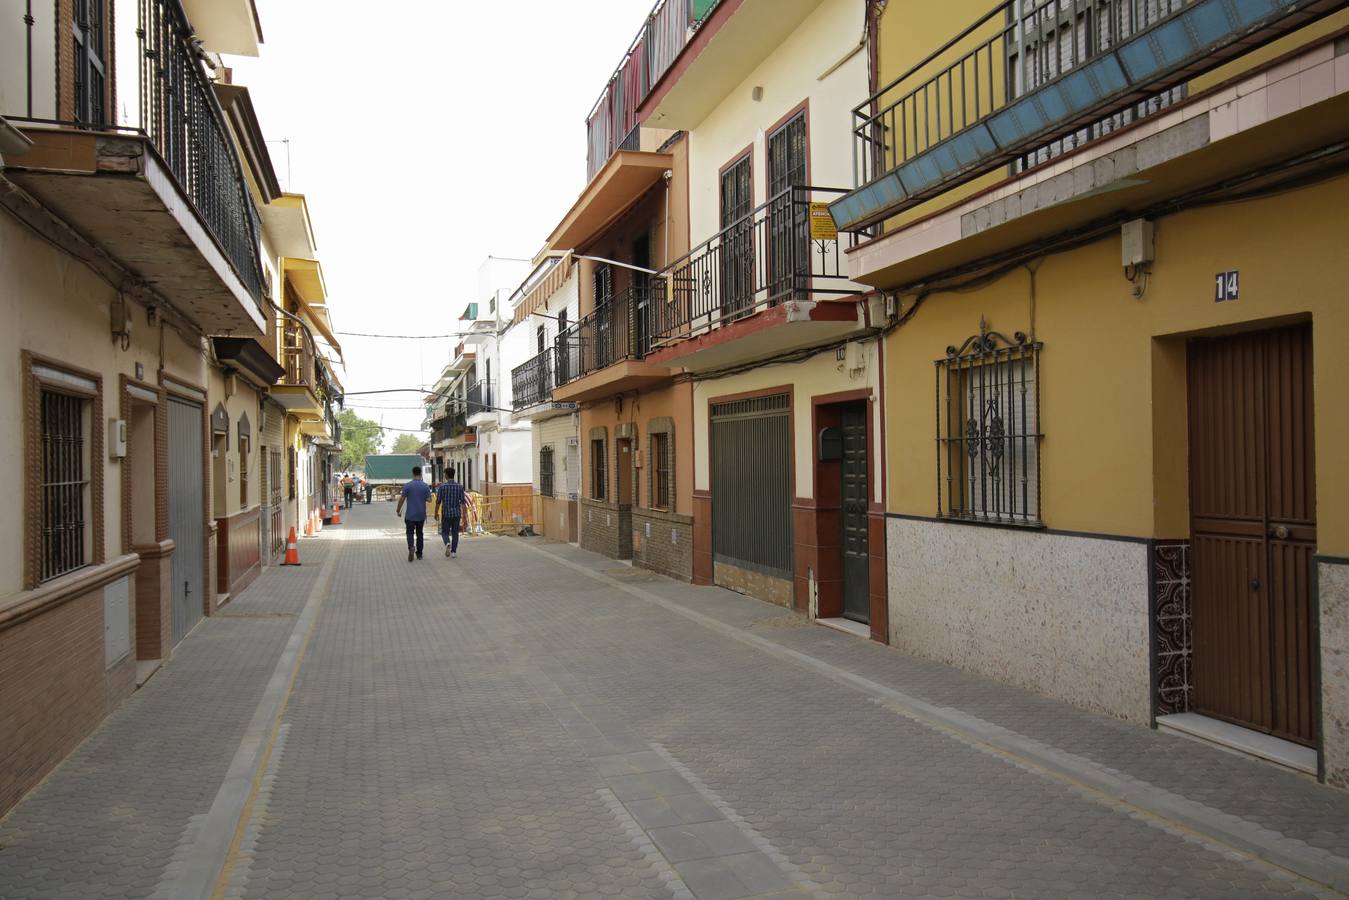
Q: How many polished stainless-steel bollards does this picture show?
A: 0